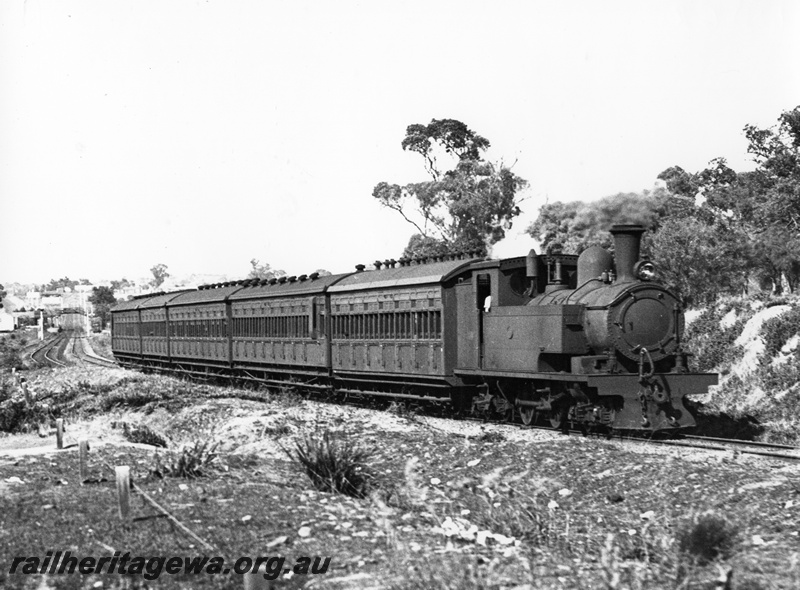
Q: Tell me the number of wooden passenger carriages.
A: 5